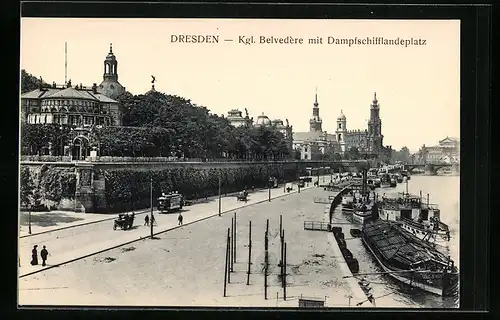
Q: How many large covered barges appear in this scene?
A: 1